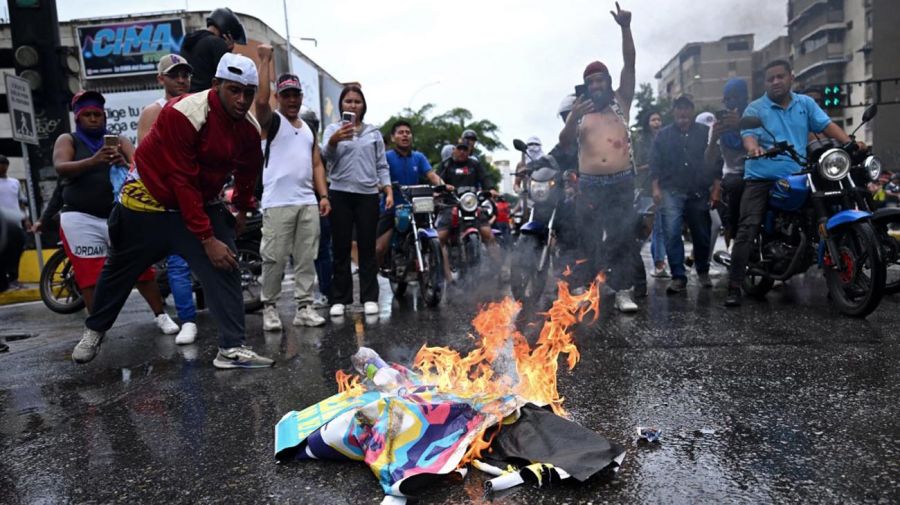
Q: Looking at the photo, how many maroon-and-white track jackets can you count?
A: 1